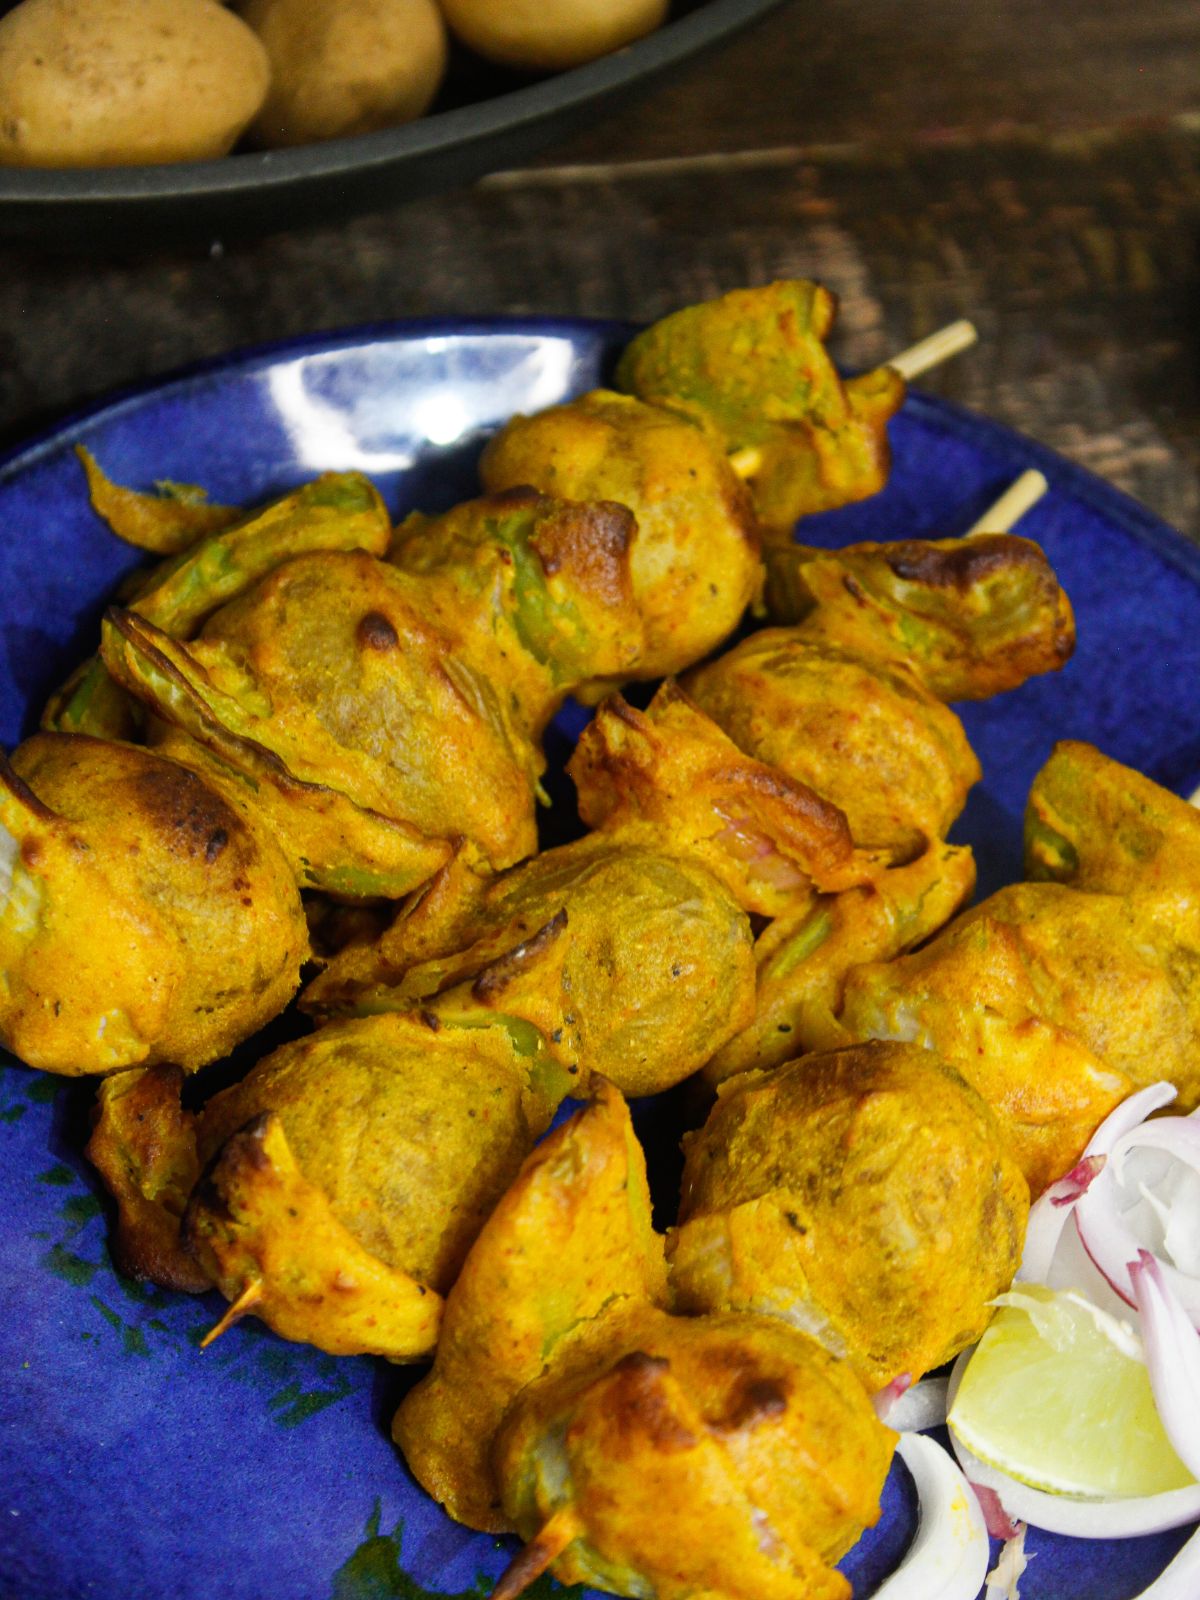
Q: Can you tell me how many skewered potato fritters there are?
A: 9